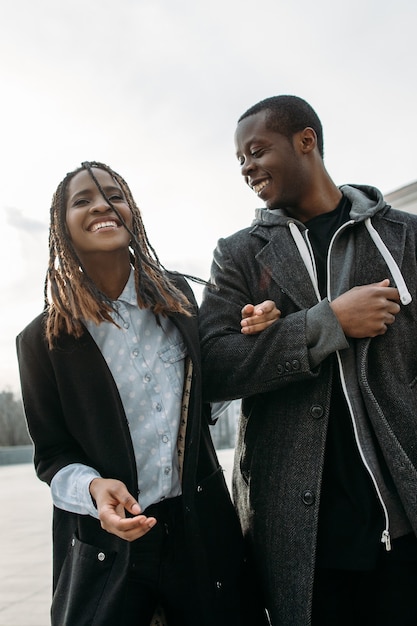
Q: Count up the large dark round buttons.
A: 2